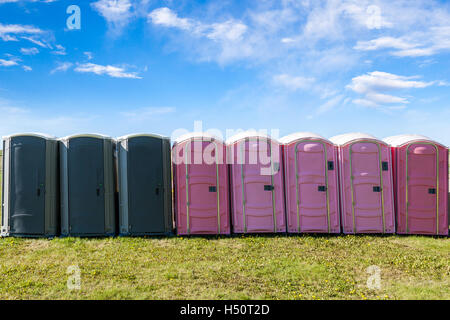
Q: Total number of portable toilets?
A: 8